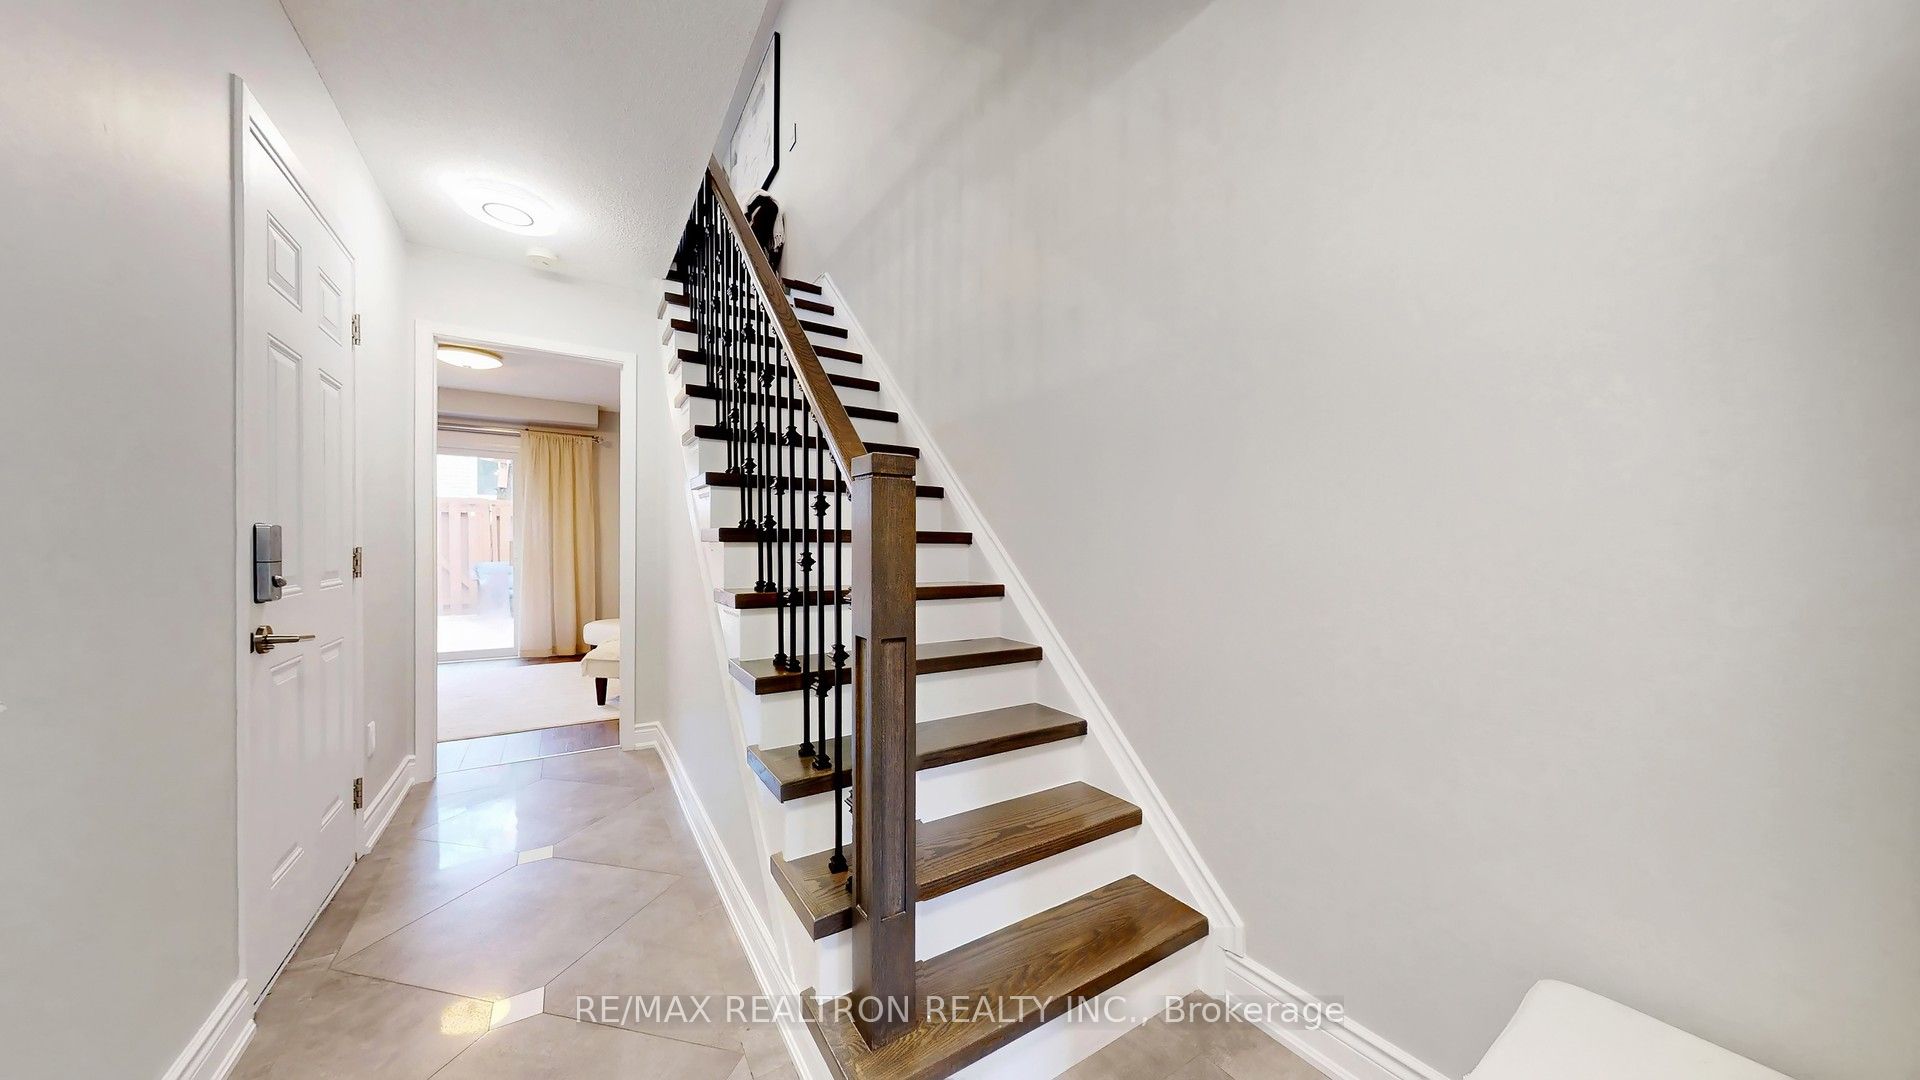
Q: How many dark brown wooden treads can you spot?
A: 14